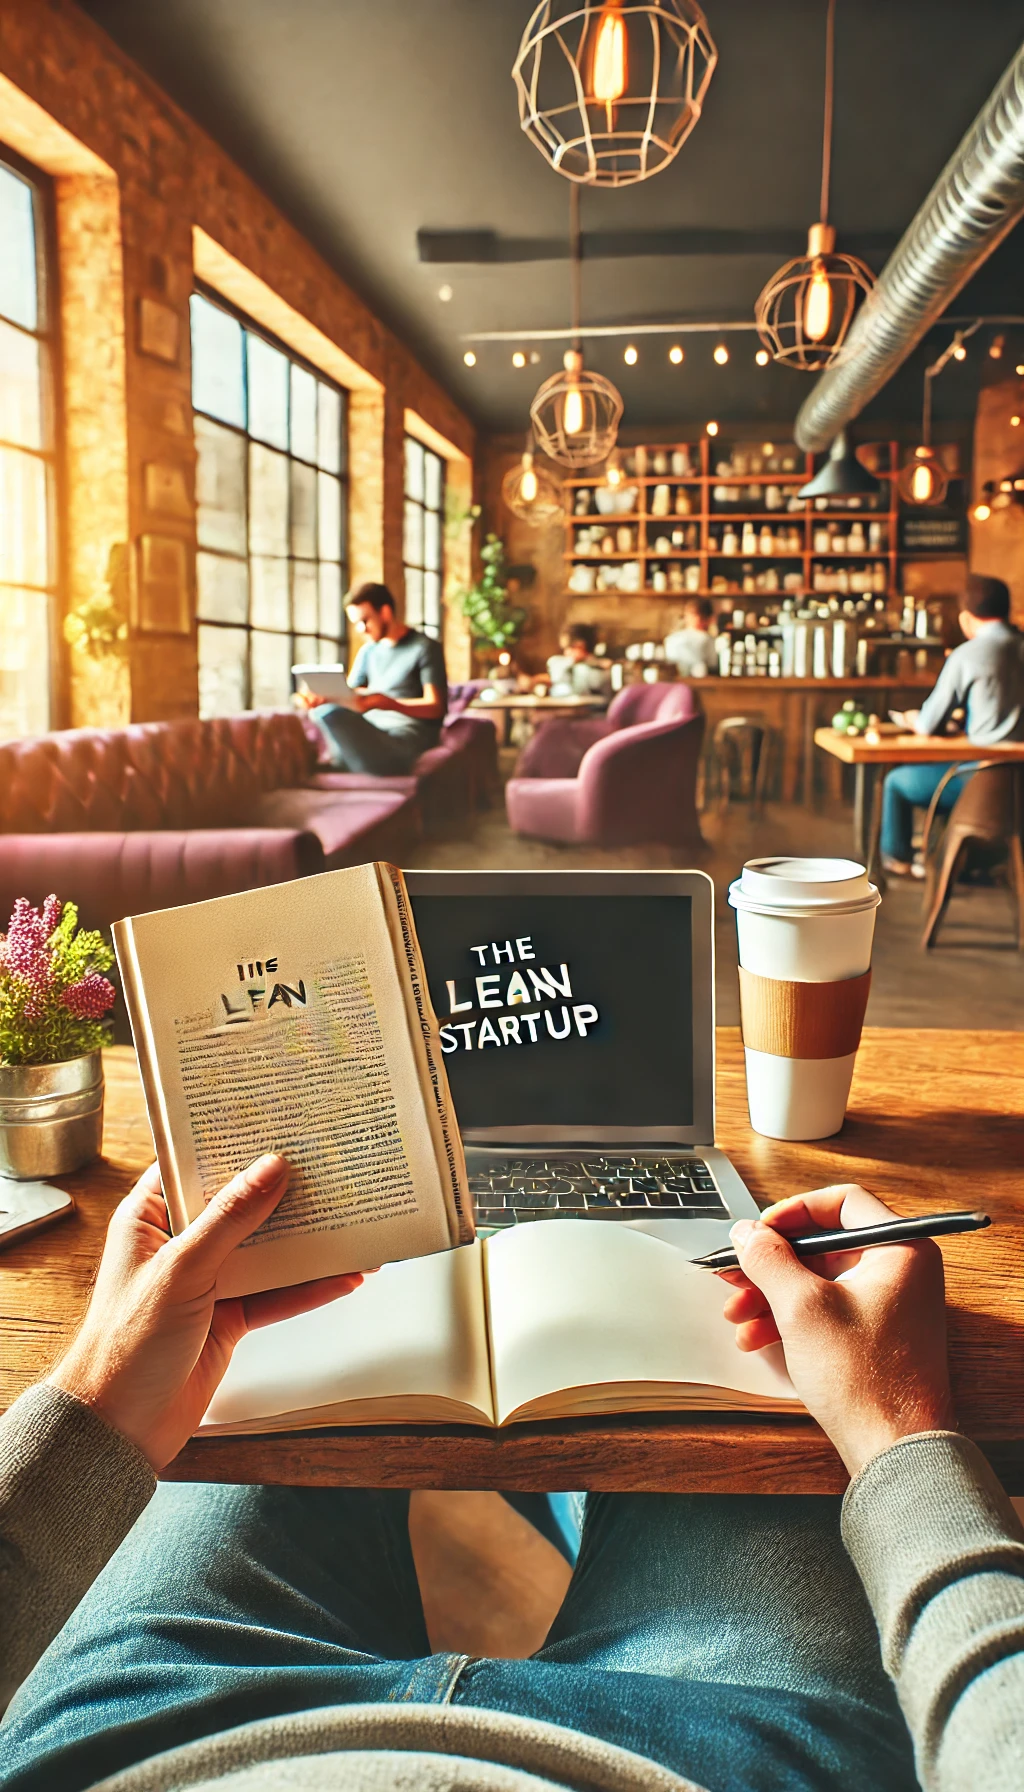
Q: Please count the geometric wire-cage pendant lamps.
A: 5